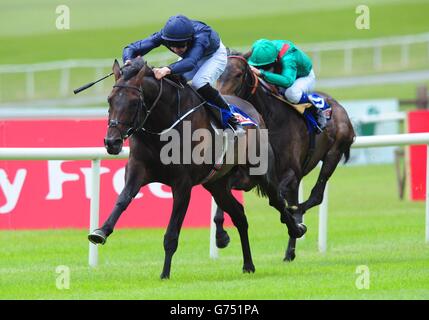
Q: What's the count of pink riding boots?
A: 0